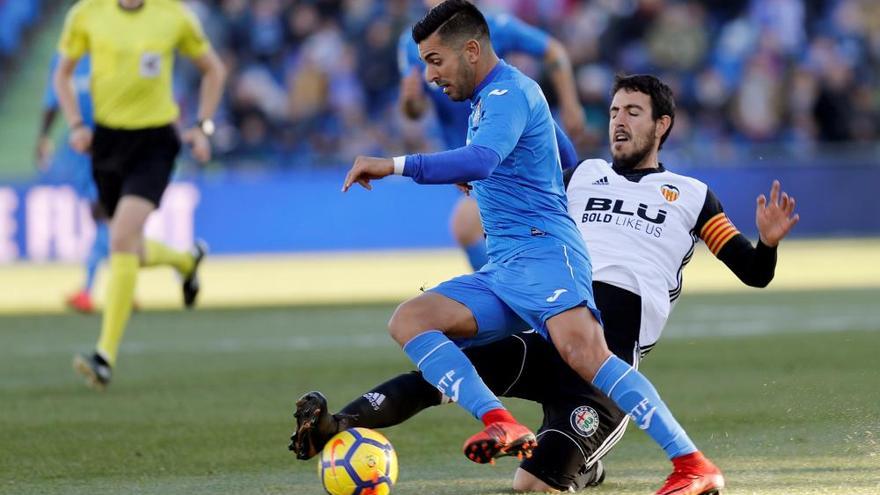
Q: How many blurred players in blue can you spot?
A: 2